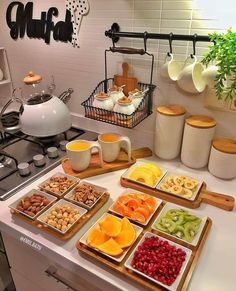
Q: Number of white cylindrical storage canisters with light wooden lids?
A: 3